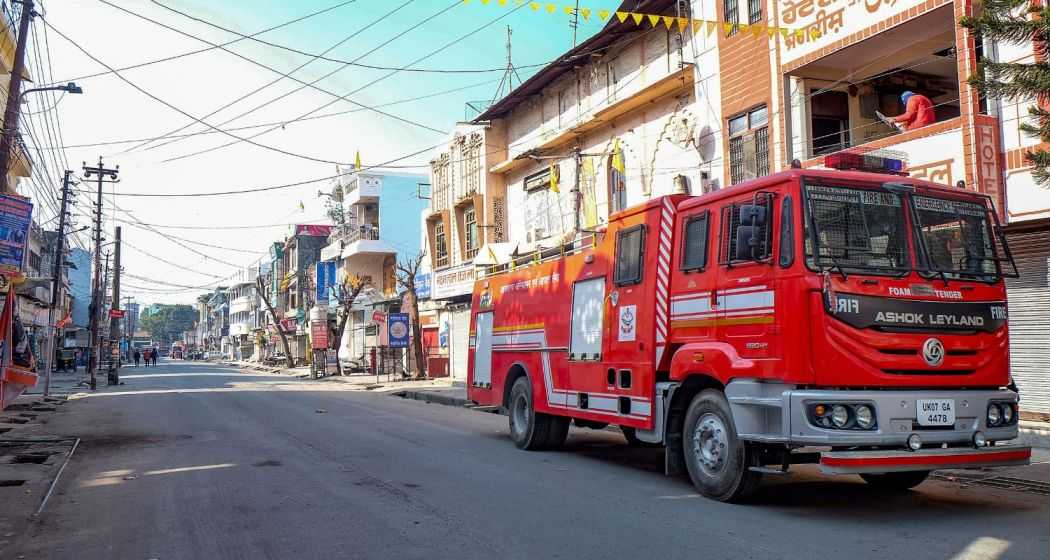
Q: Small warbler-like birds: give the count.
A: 0